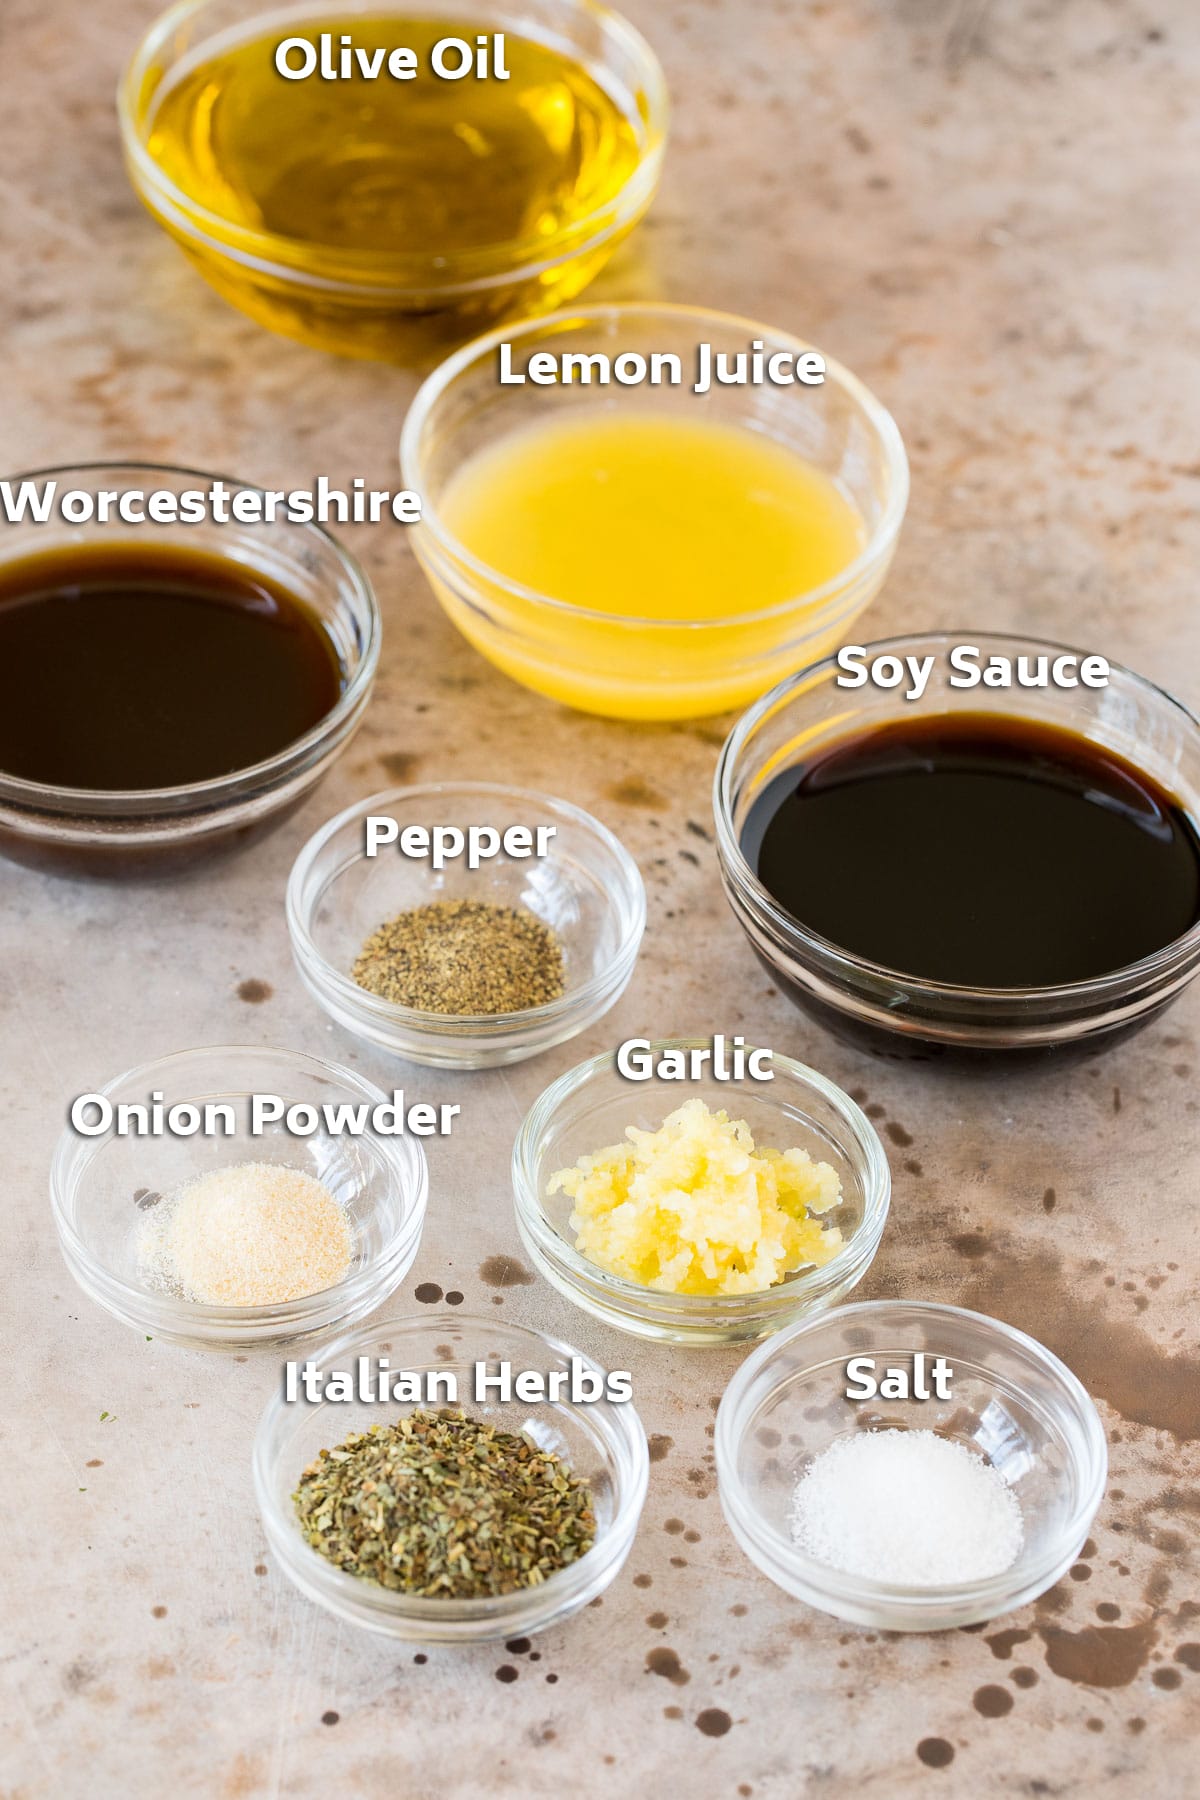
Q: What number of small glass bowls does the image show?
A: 5